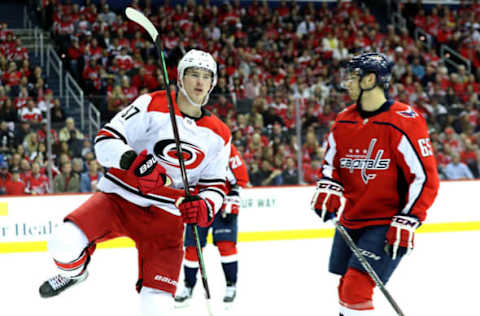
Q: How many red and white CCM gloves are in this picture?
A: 2